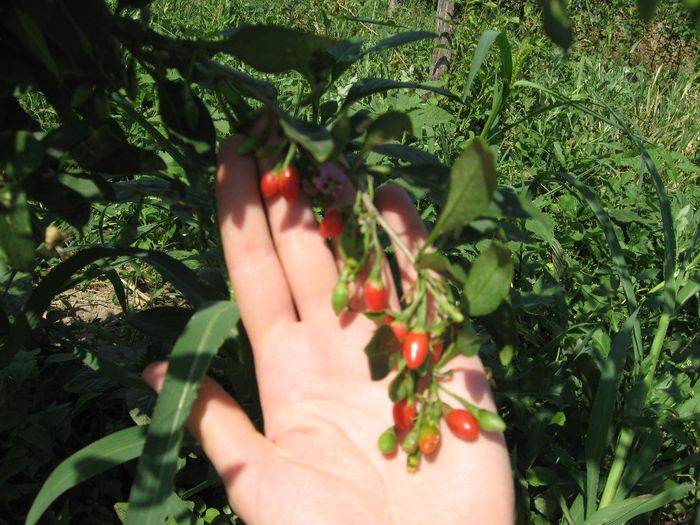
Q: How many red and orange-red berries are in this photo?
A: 10